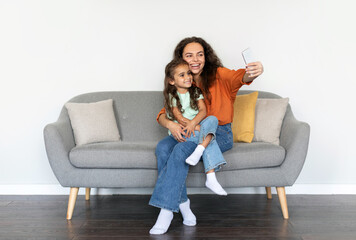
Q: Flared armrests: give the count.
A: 2